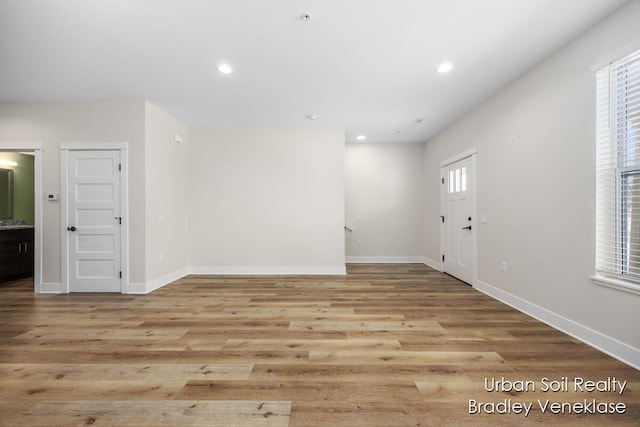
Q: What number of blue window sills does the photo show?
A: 0